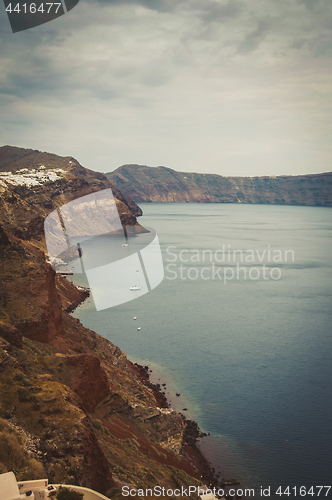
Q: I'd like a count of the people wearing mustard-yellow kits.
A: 0